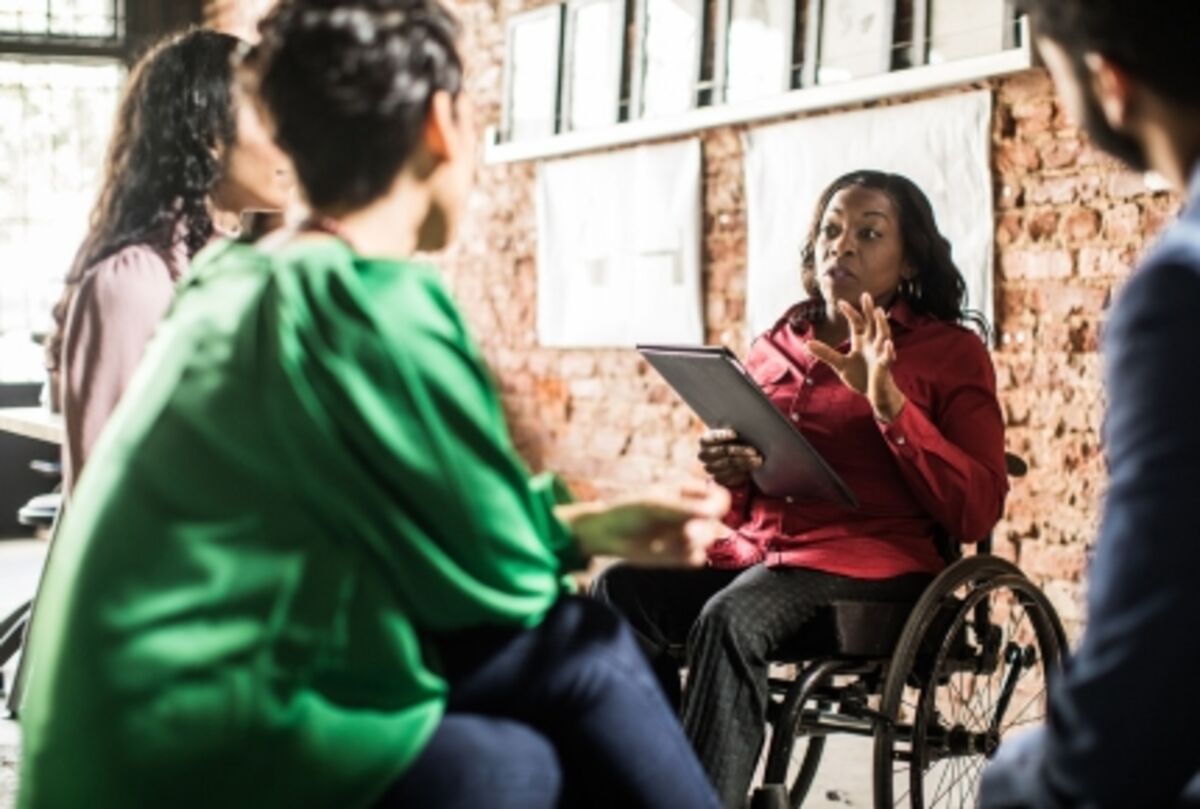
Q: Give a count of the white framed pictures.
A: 6